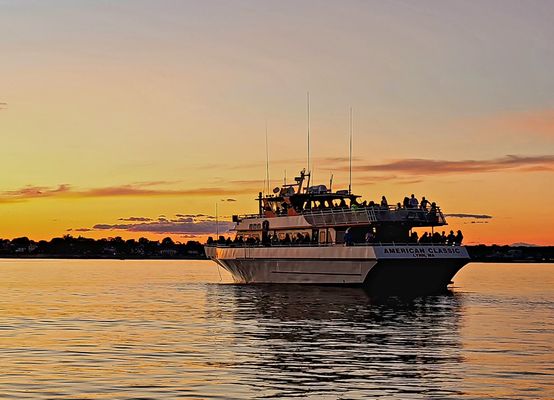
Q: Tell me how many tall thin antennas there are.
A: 3